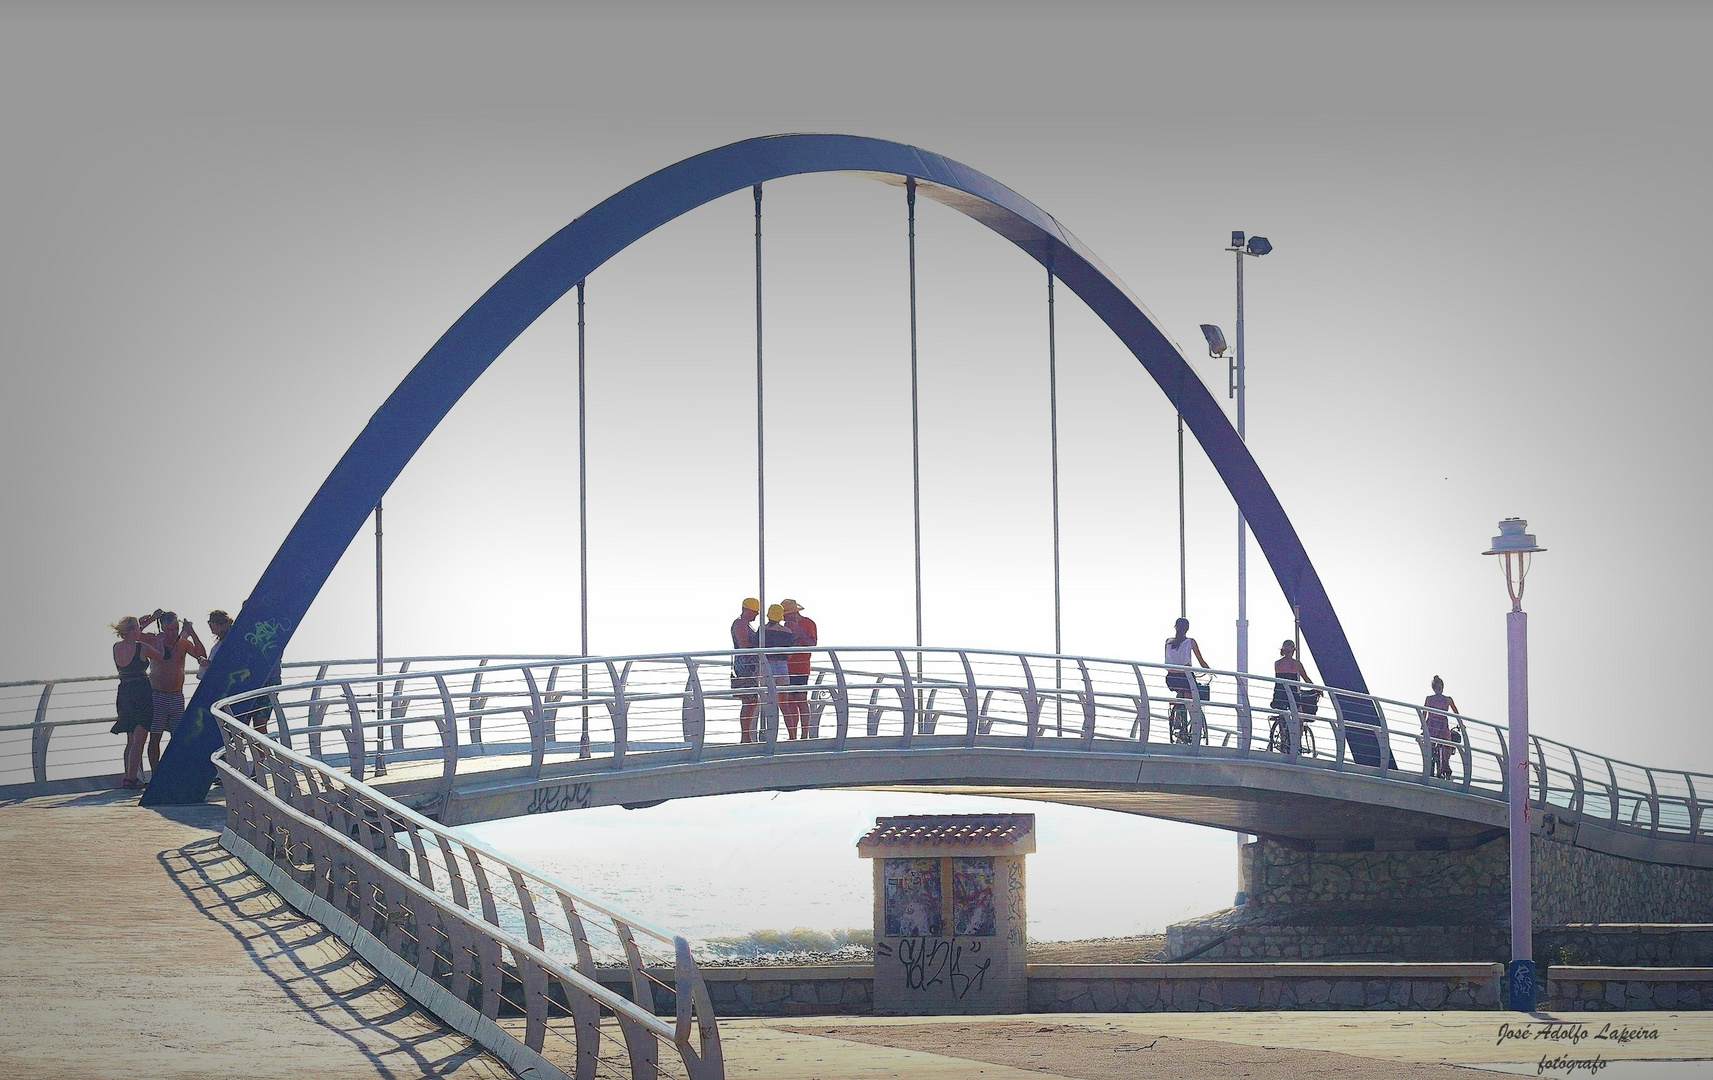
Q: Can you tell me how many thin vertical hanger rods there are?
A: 7